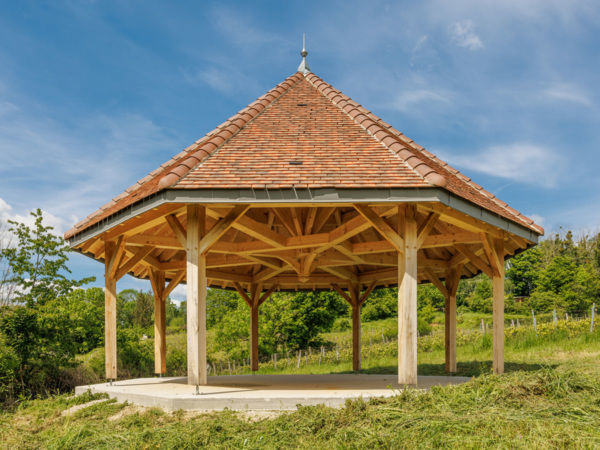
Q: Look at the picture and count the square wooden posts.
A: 8